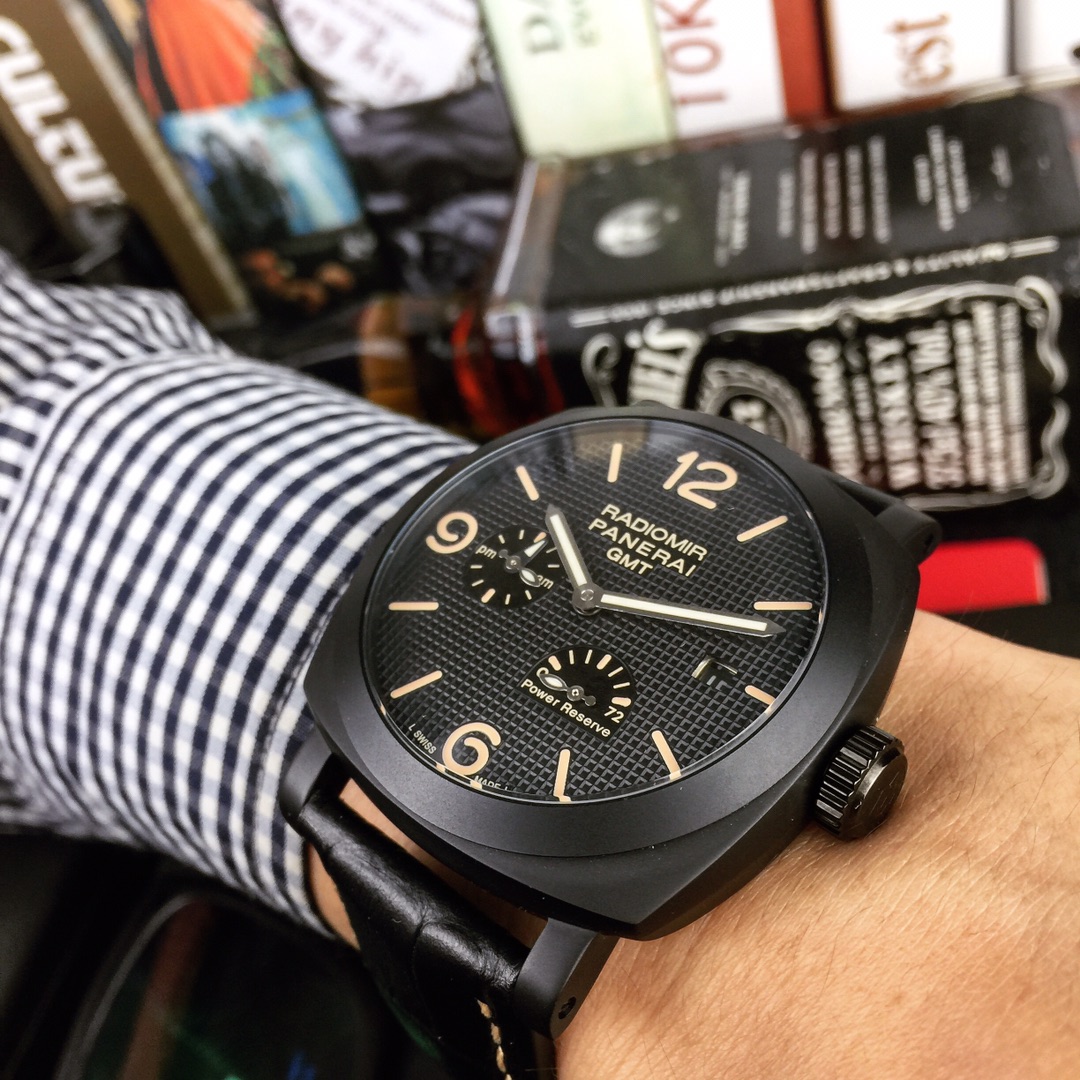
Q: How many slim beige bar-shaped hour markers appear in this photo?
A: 9